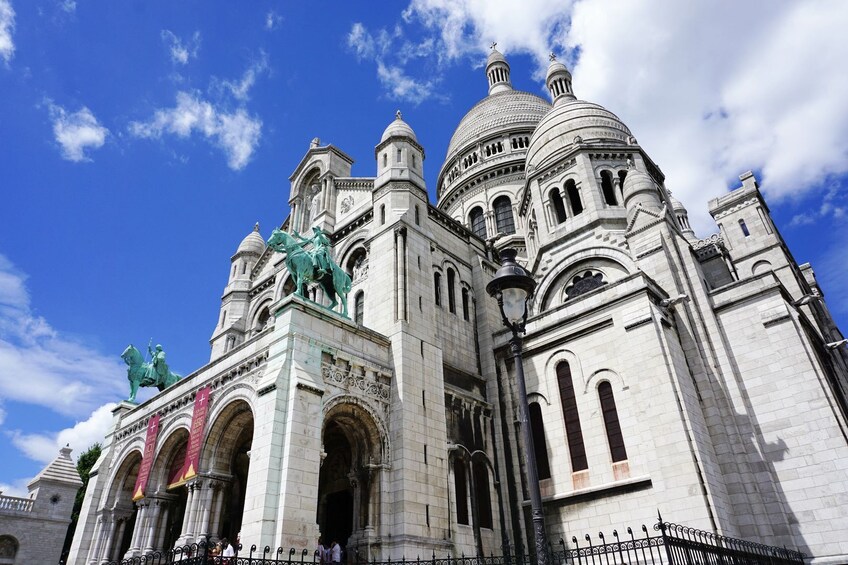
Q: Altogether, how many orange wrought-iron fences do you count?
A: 0